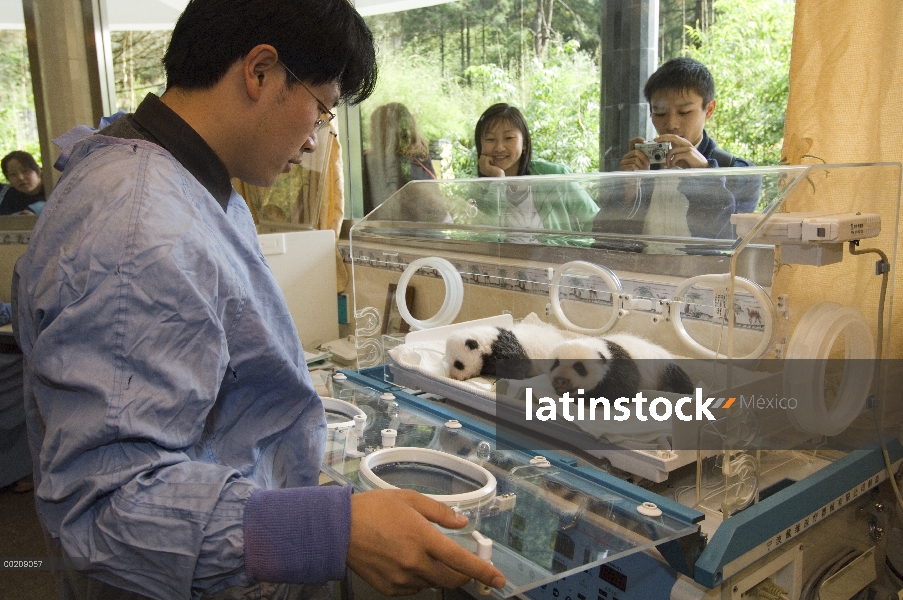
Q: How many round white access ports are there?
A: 6